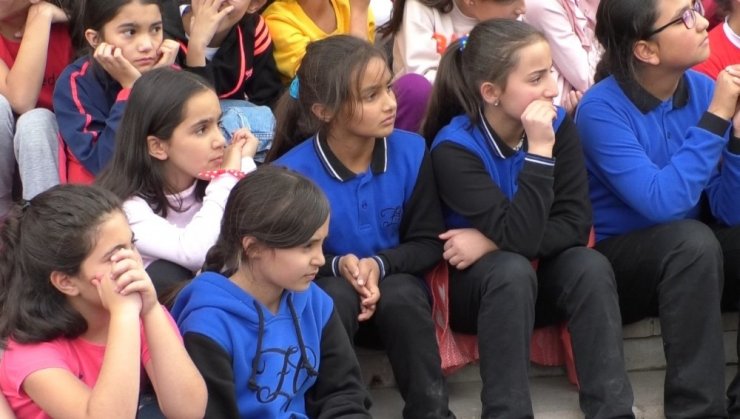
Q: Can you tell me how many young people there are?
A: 13